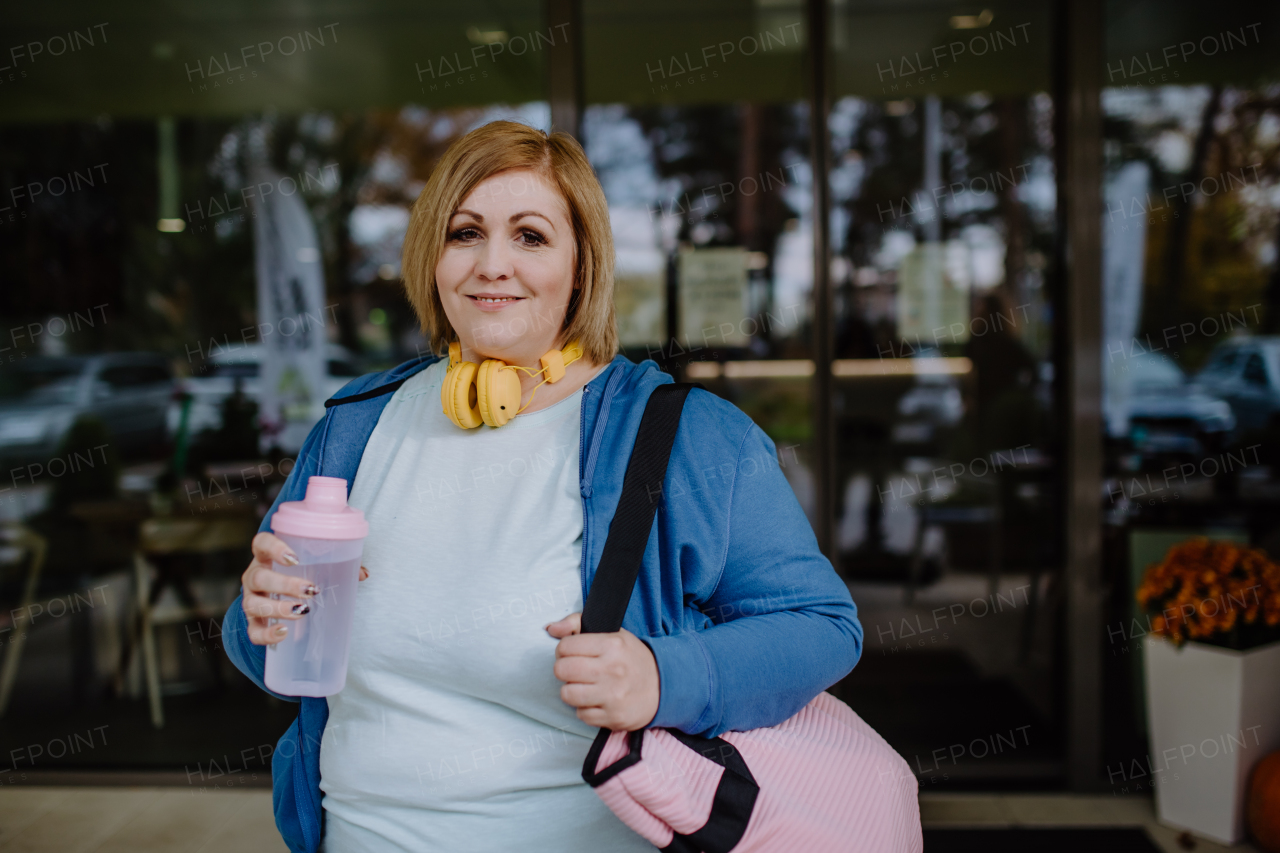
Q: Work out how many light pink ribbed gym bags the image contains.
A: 1